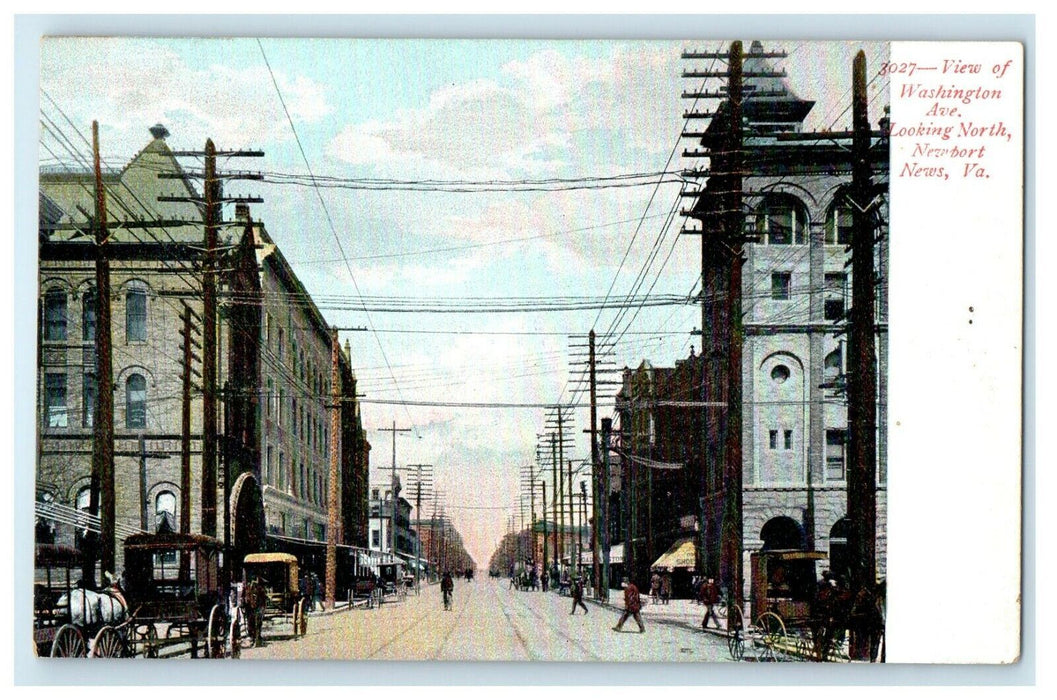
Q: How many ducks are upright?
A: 0